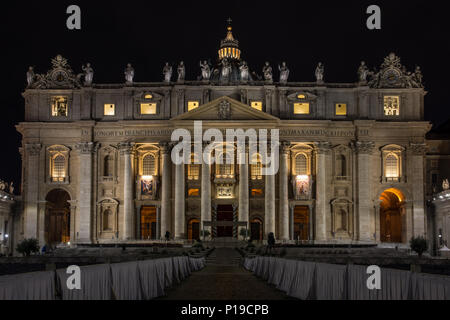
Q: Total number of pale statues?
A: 13